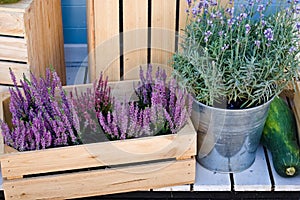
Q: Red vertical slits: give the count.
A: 0